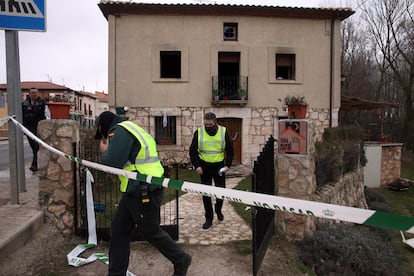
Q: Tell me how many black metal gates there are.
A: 2